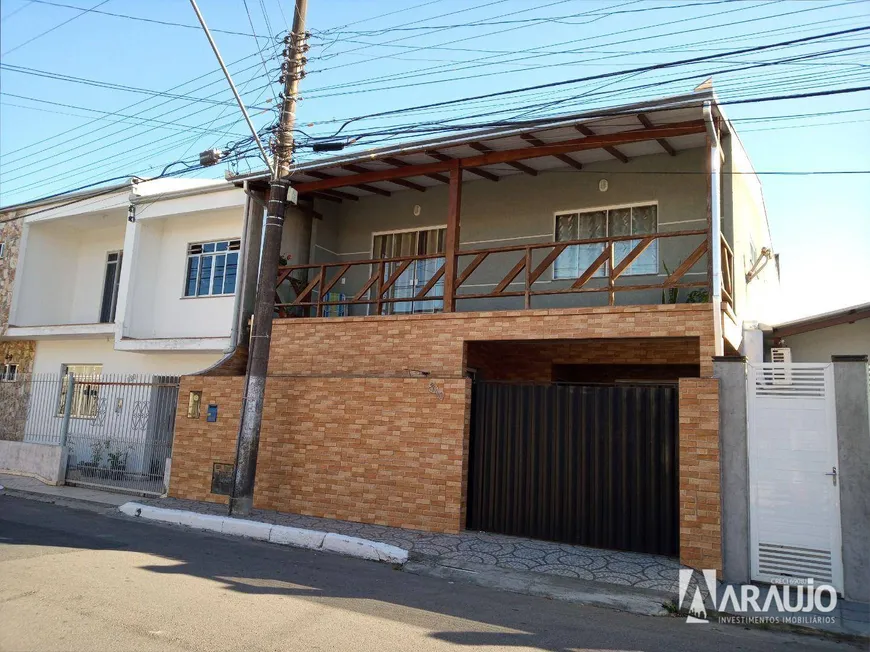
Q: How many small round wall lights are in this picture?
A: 2